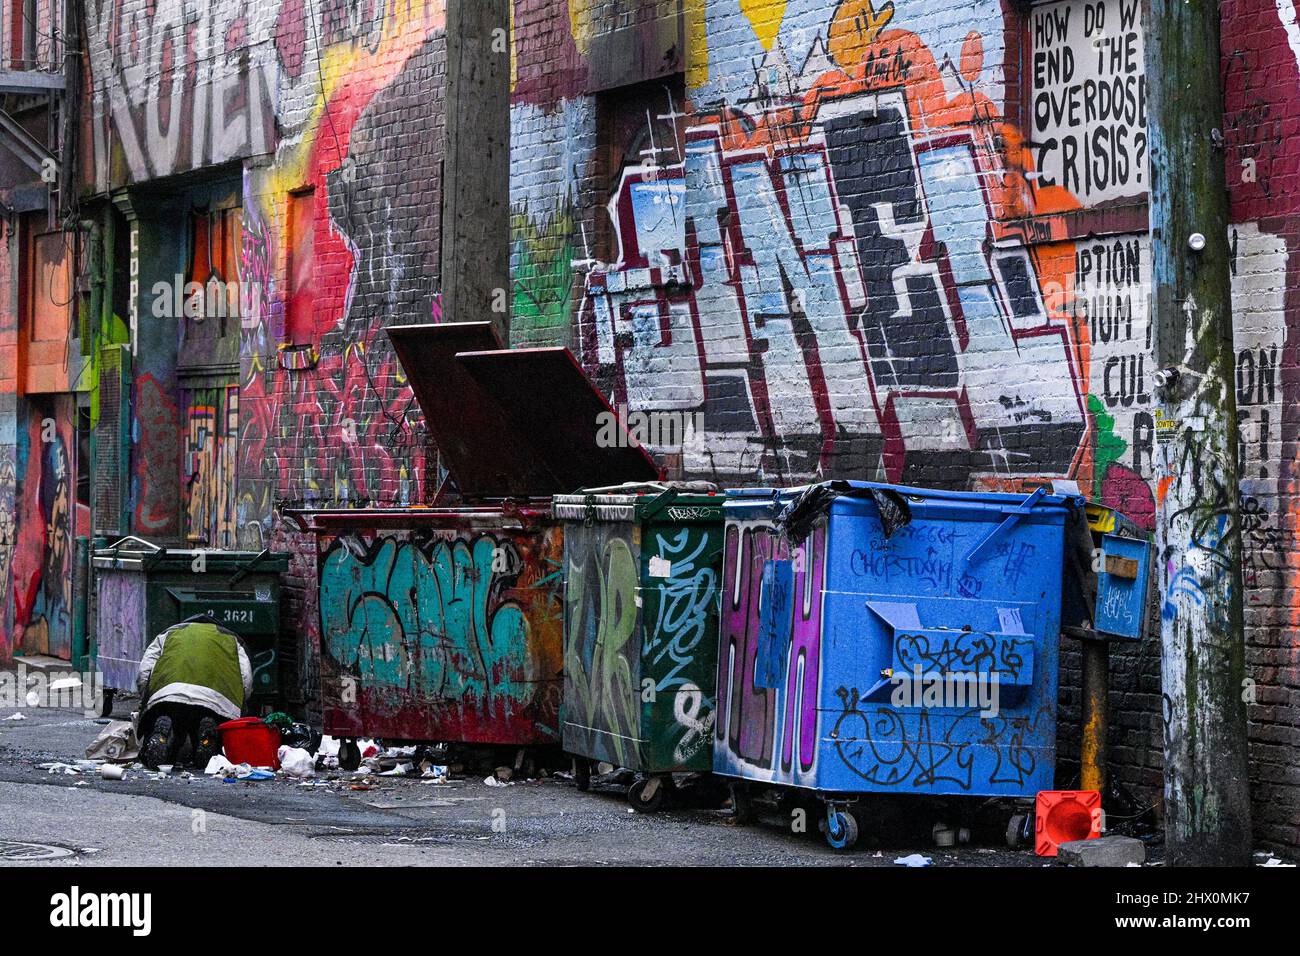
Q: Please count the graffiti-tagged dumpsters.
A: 4